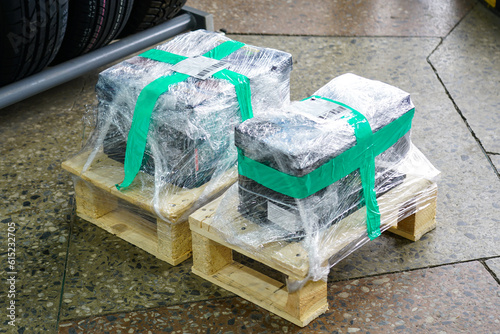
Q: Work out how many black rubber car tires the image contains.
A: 3